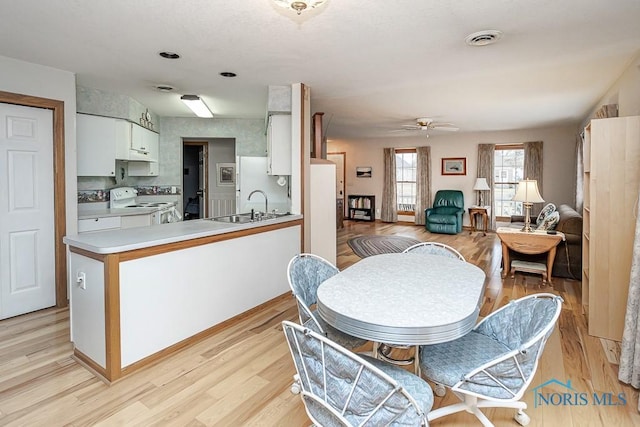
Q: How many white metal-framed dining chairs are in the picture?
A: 4